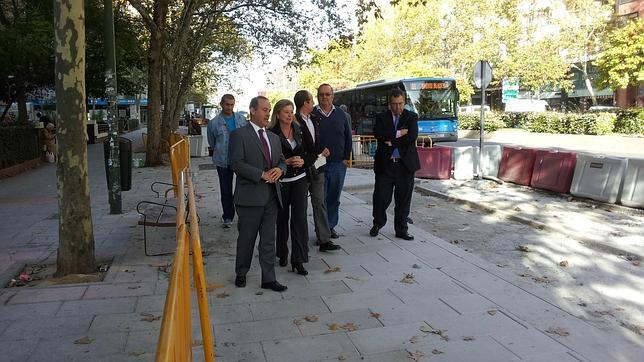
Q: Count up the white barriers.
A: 4